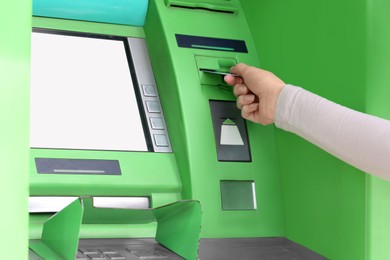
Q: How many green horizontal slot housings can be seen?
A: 2